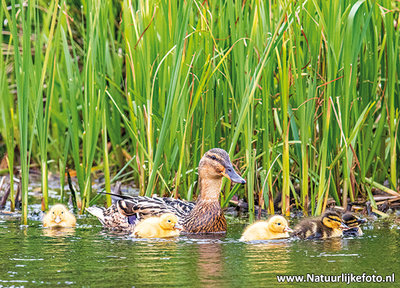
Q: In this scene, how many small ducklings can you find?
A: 5